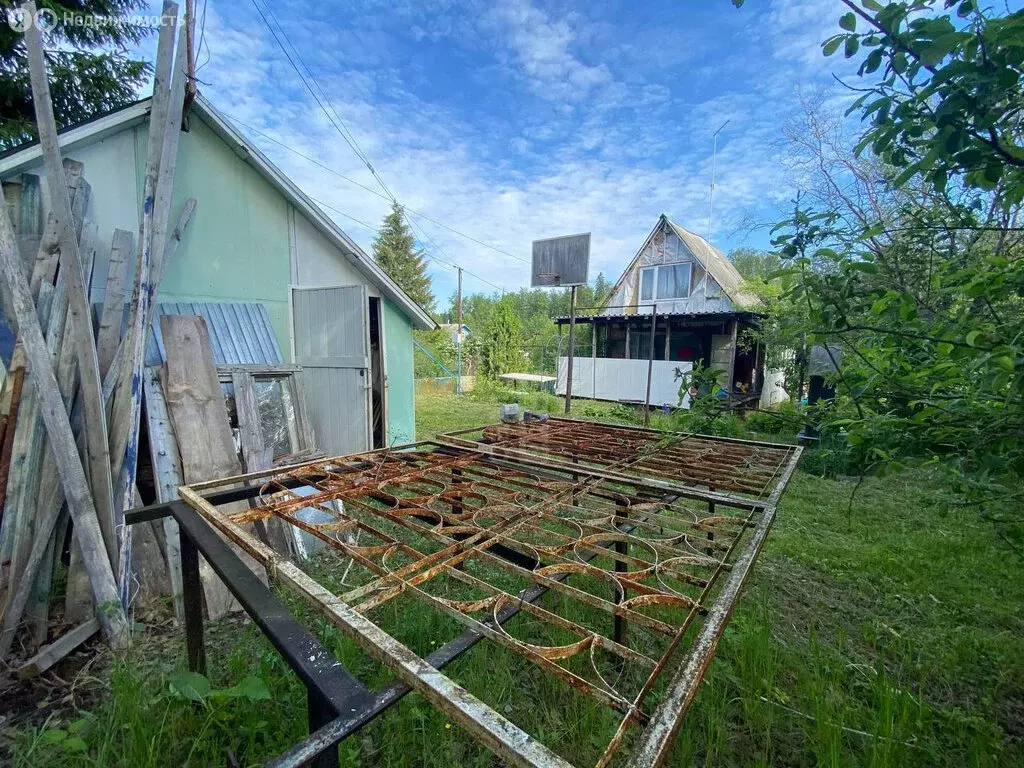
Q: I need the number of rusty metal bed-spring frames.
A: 2